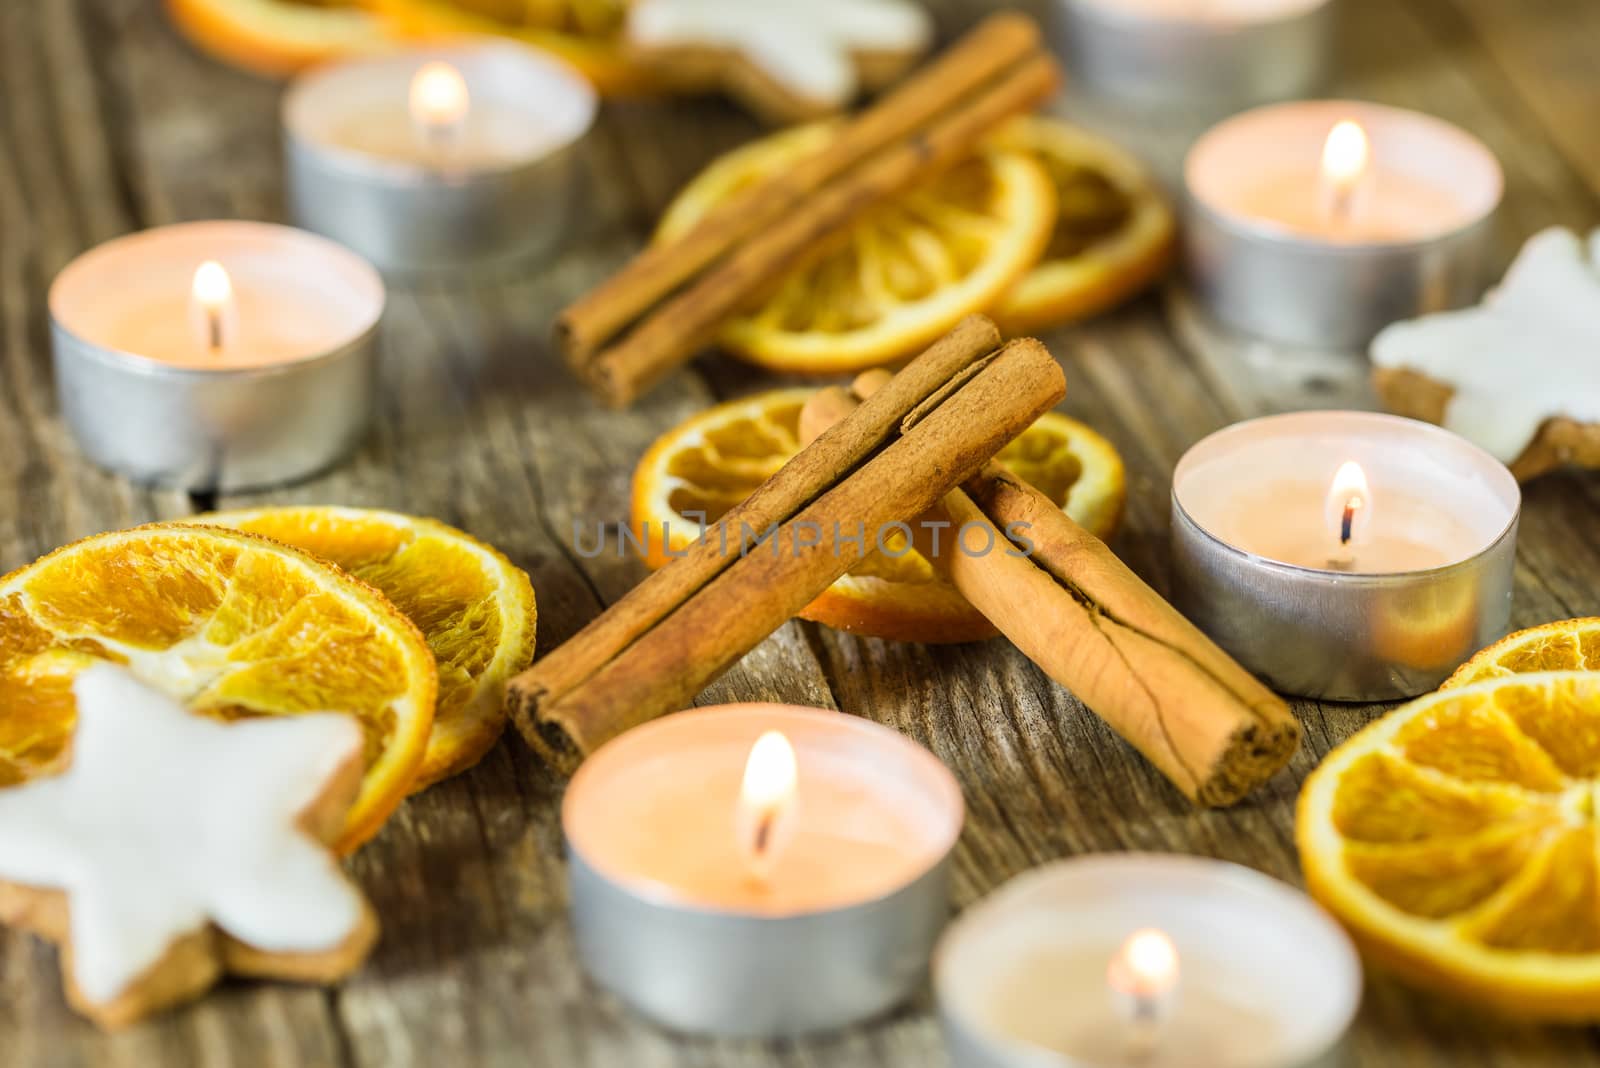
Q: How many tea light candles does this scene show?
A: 7